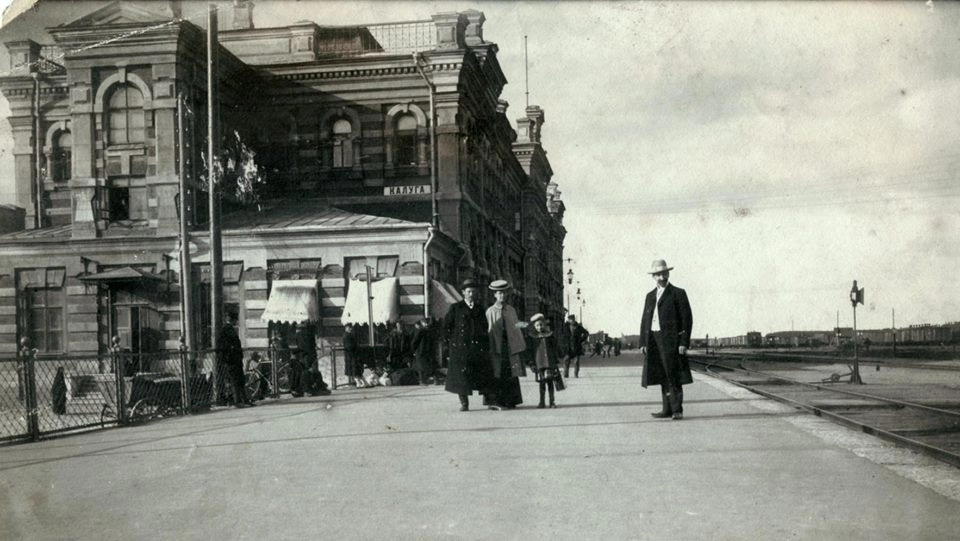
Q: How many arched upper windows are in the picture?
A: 4